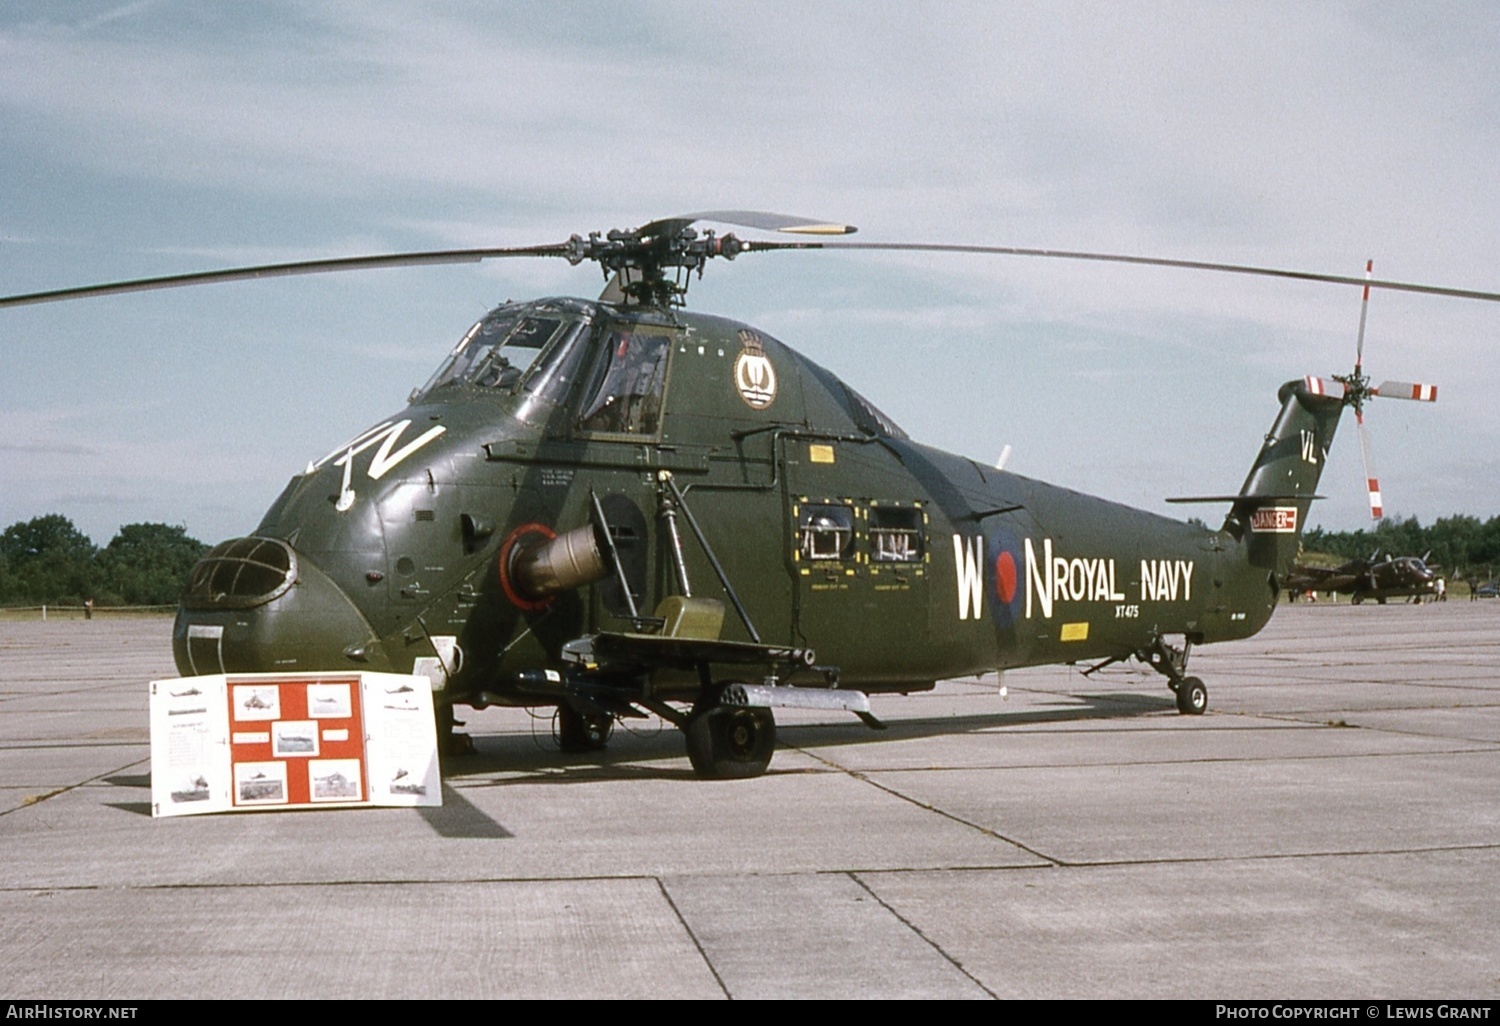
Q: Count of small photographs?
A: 9